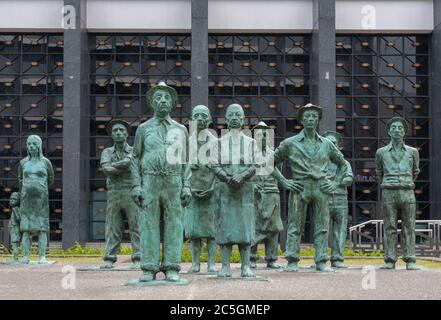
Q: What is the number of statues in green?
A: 10